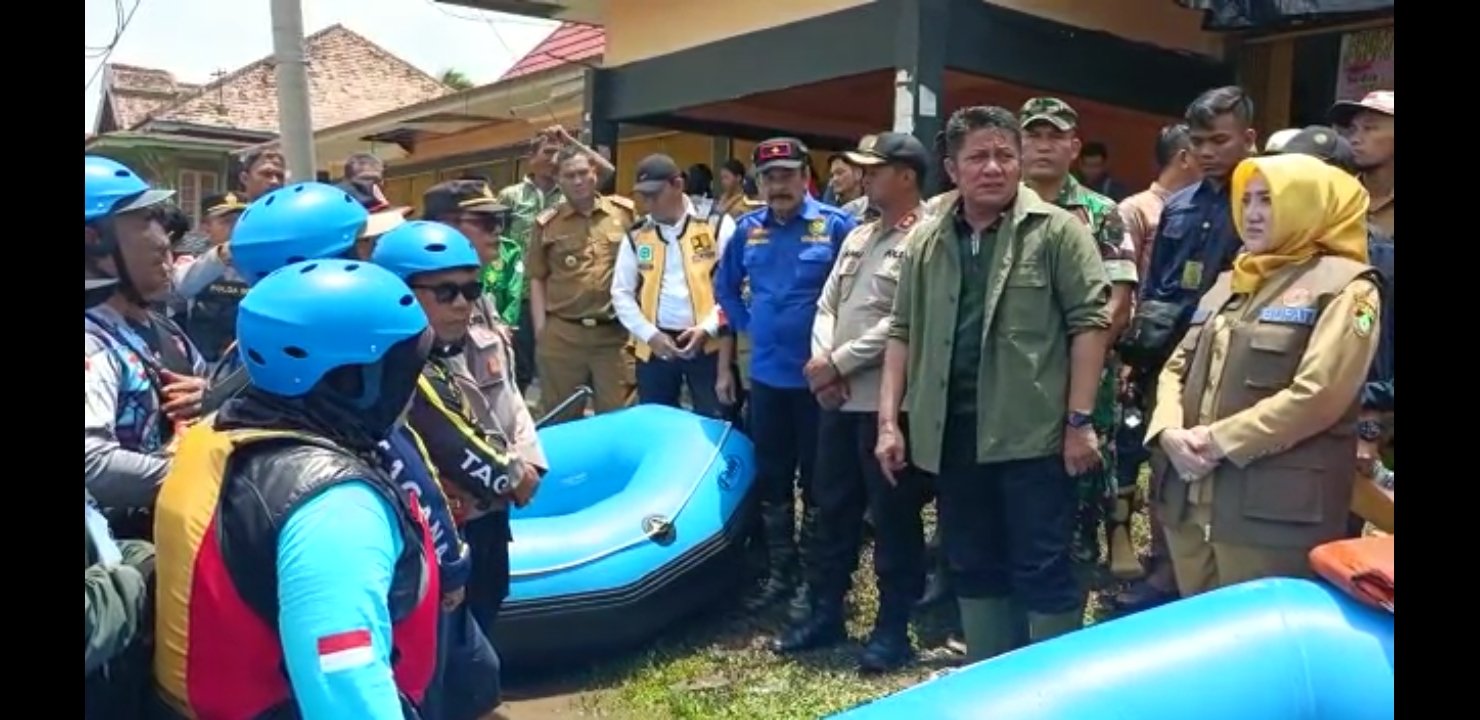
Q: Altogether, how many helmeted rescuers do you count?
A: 4